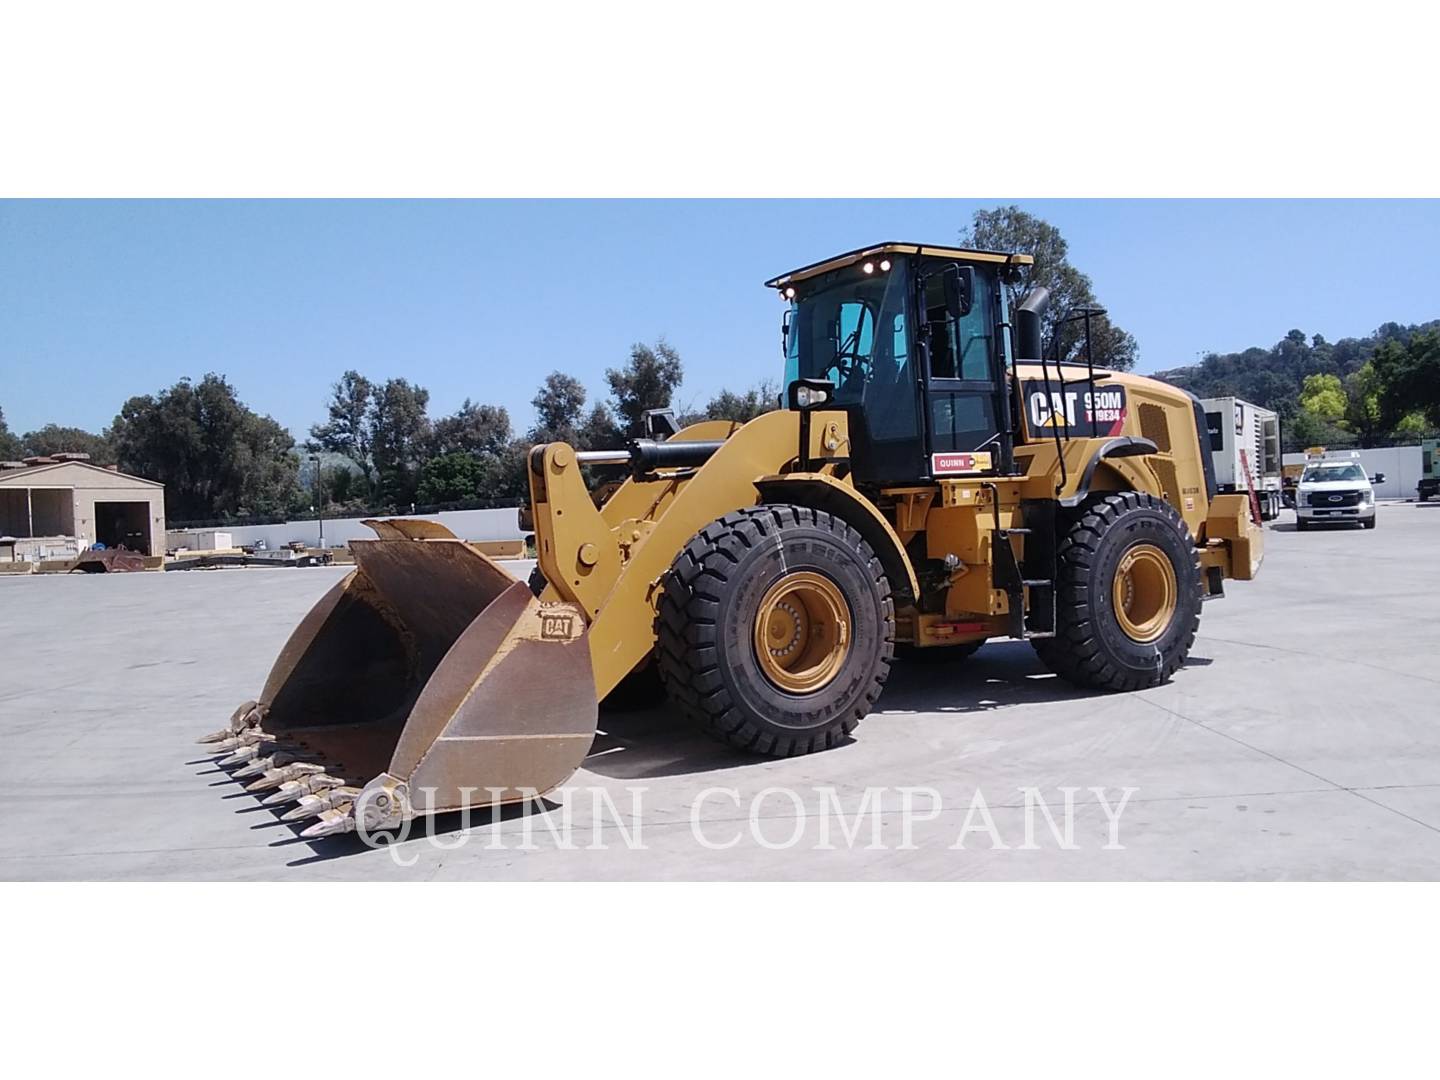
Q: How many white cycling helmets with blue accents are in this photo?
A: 0